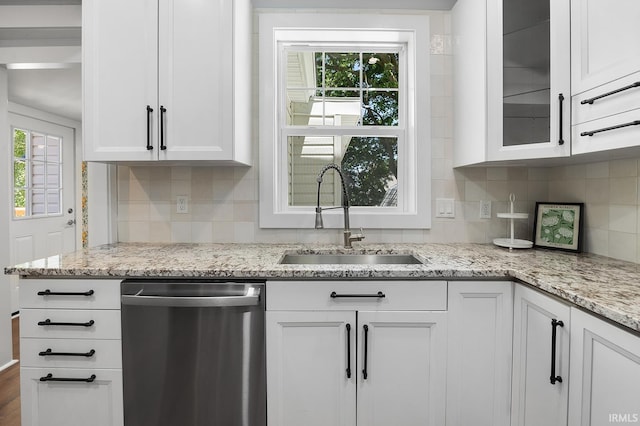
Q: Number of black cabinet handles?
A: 13